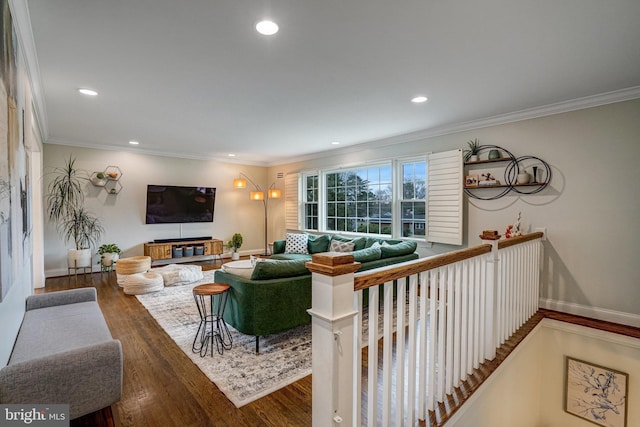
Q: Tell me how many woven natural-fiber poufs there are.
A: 2